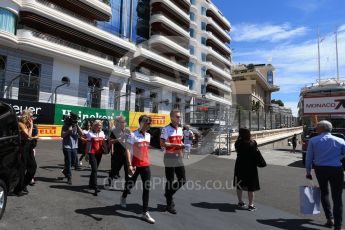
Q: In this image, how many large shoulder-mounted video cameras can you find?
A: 1